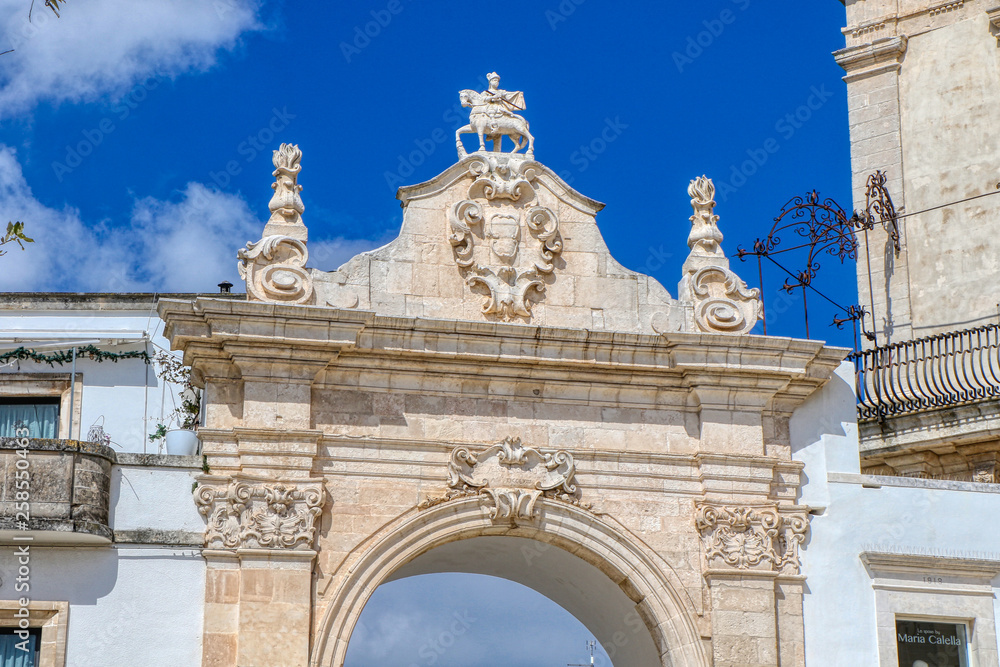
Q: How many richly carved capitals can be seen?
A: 2